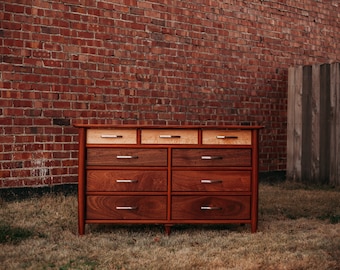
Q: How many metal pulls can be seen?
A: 9